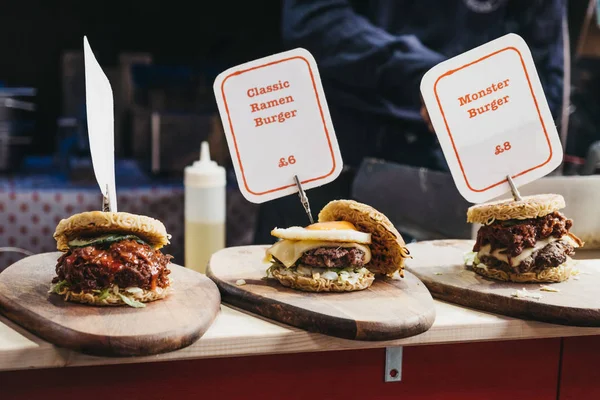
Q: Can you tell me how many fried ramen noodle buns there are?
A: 6